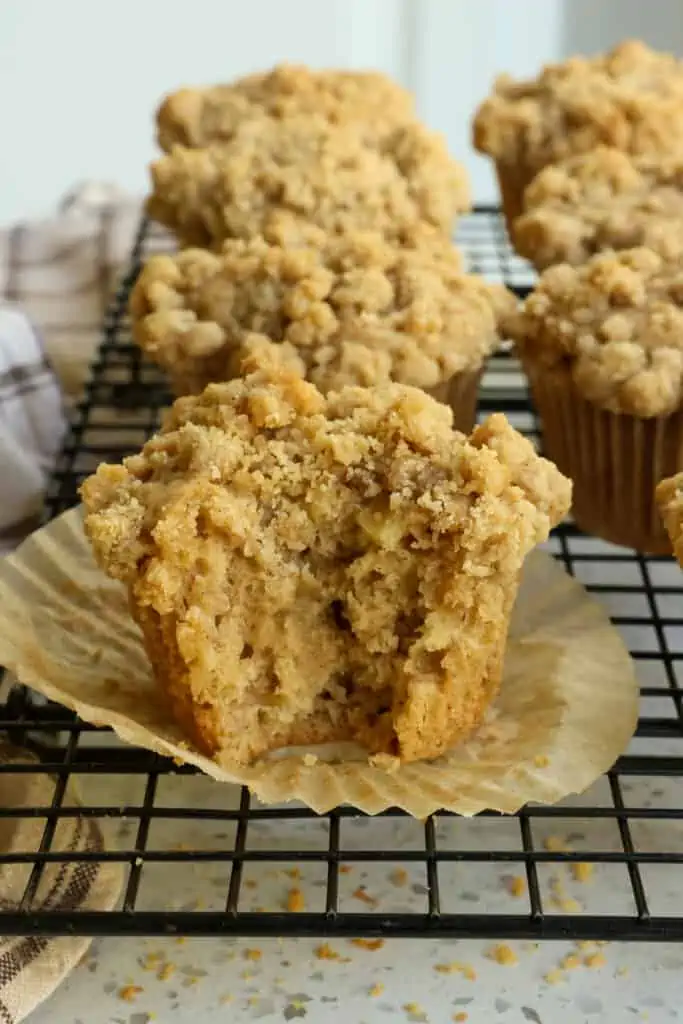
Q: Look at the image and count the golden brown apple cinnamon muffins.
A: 8